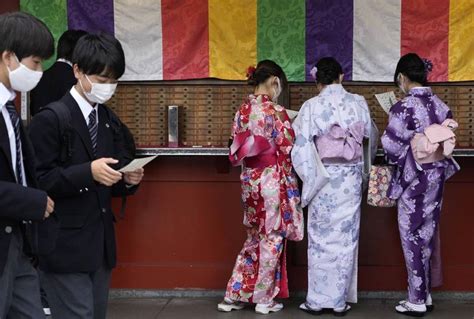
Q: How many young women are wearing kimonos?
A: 3